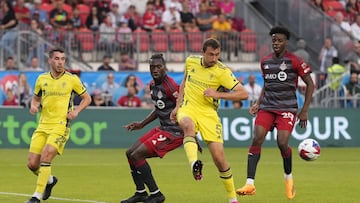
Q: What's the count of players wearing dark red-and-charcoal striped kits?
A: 2